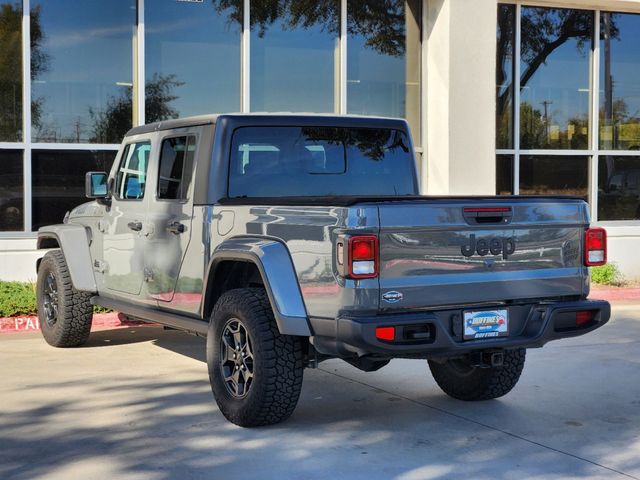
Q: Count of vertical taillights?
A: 2